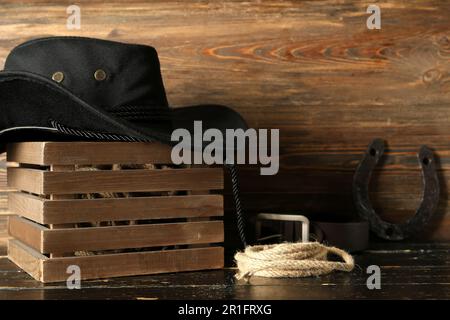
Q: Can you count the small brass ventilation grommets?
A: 2